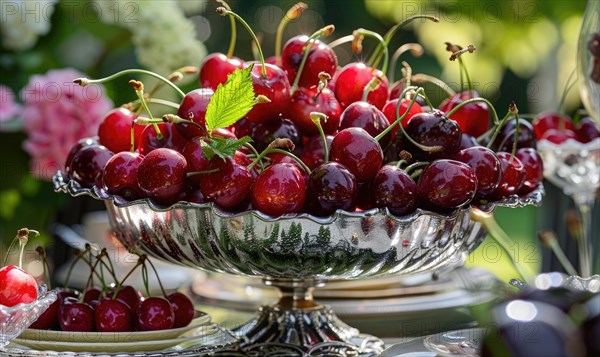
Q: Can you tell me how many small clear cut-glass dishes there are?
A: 2